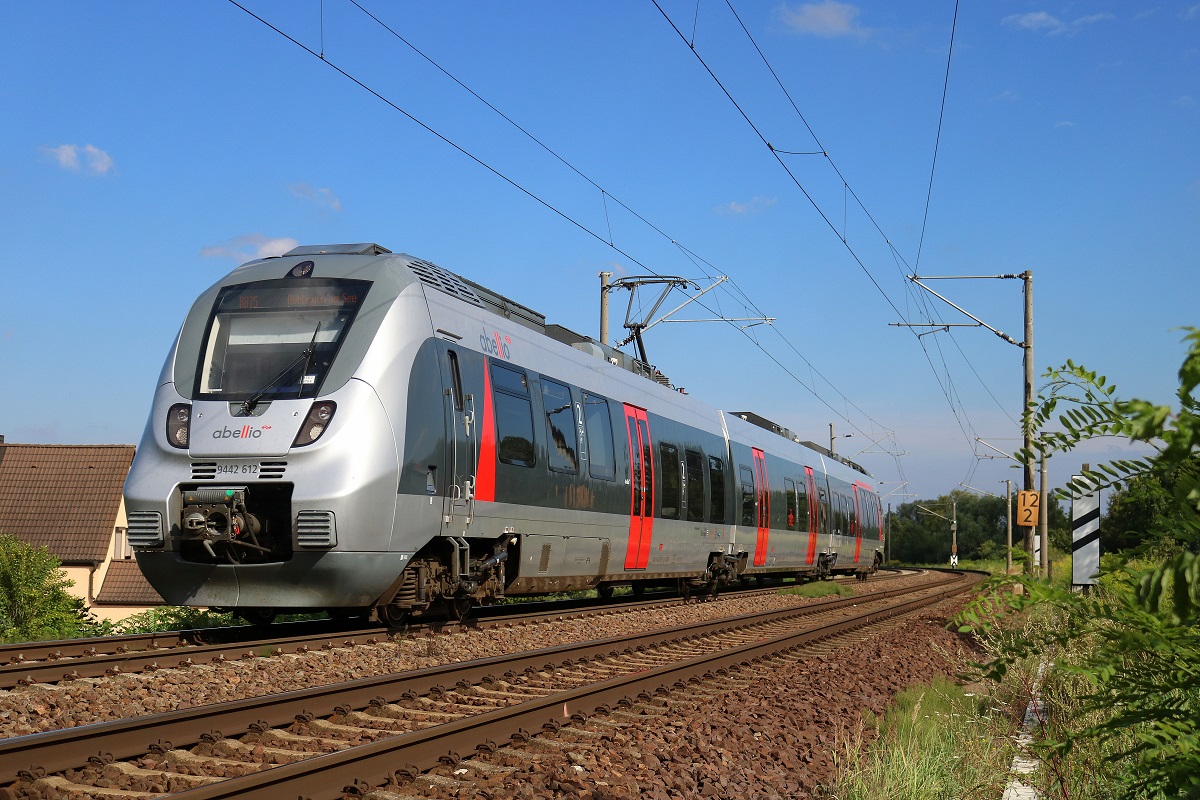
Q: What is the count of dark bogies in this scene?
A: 4